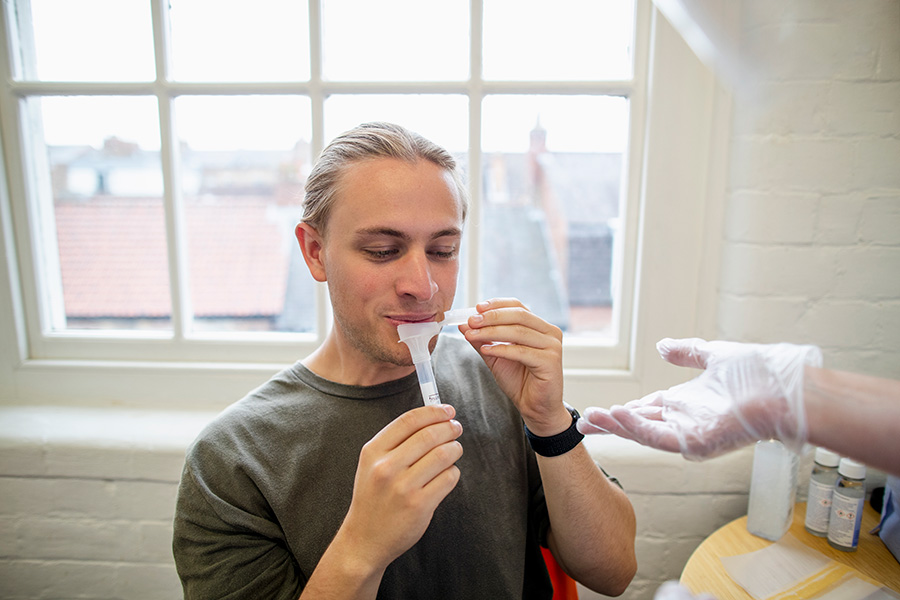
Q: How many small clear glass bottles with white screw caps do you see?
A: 2